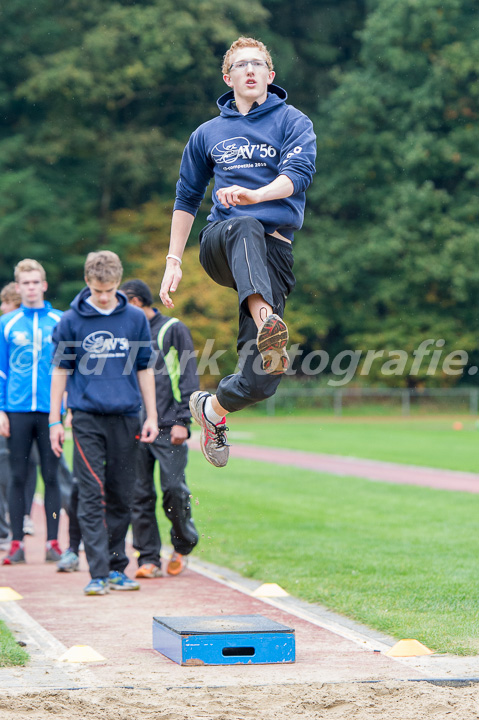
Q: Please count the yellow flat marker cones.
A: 4